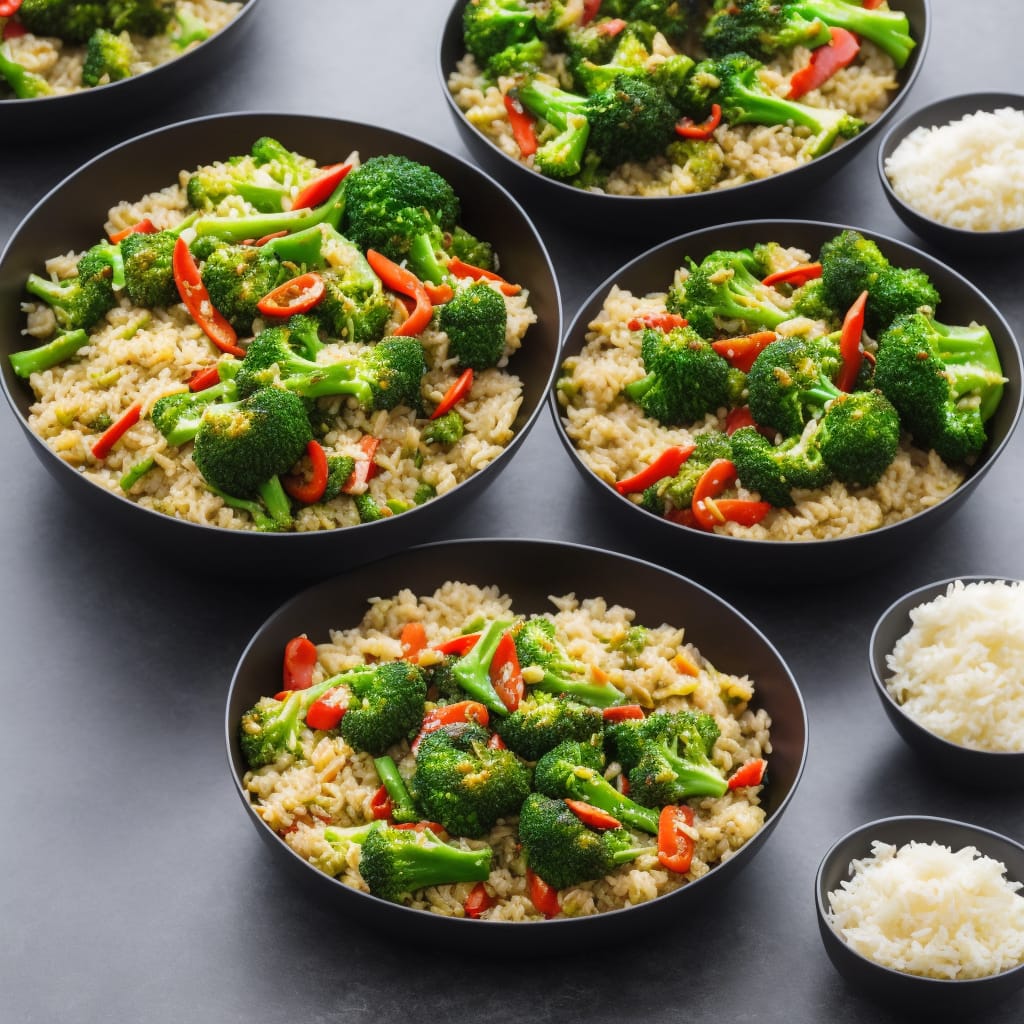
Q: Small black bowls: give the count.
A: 3